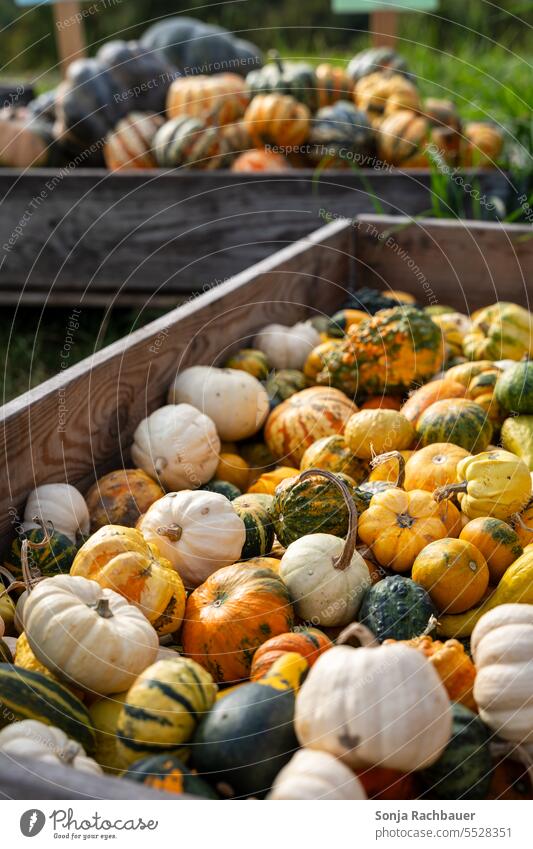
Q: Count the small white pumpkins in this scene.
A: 11